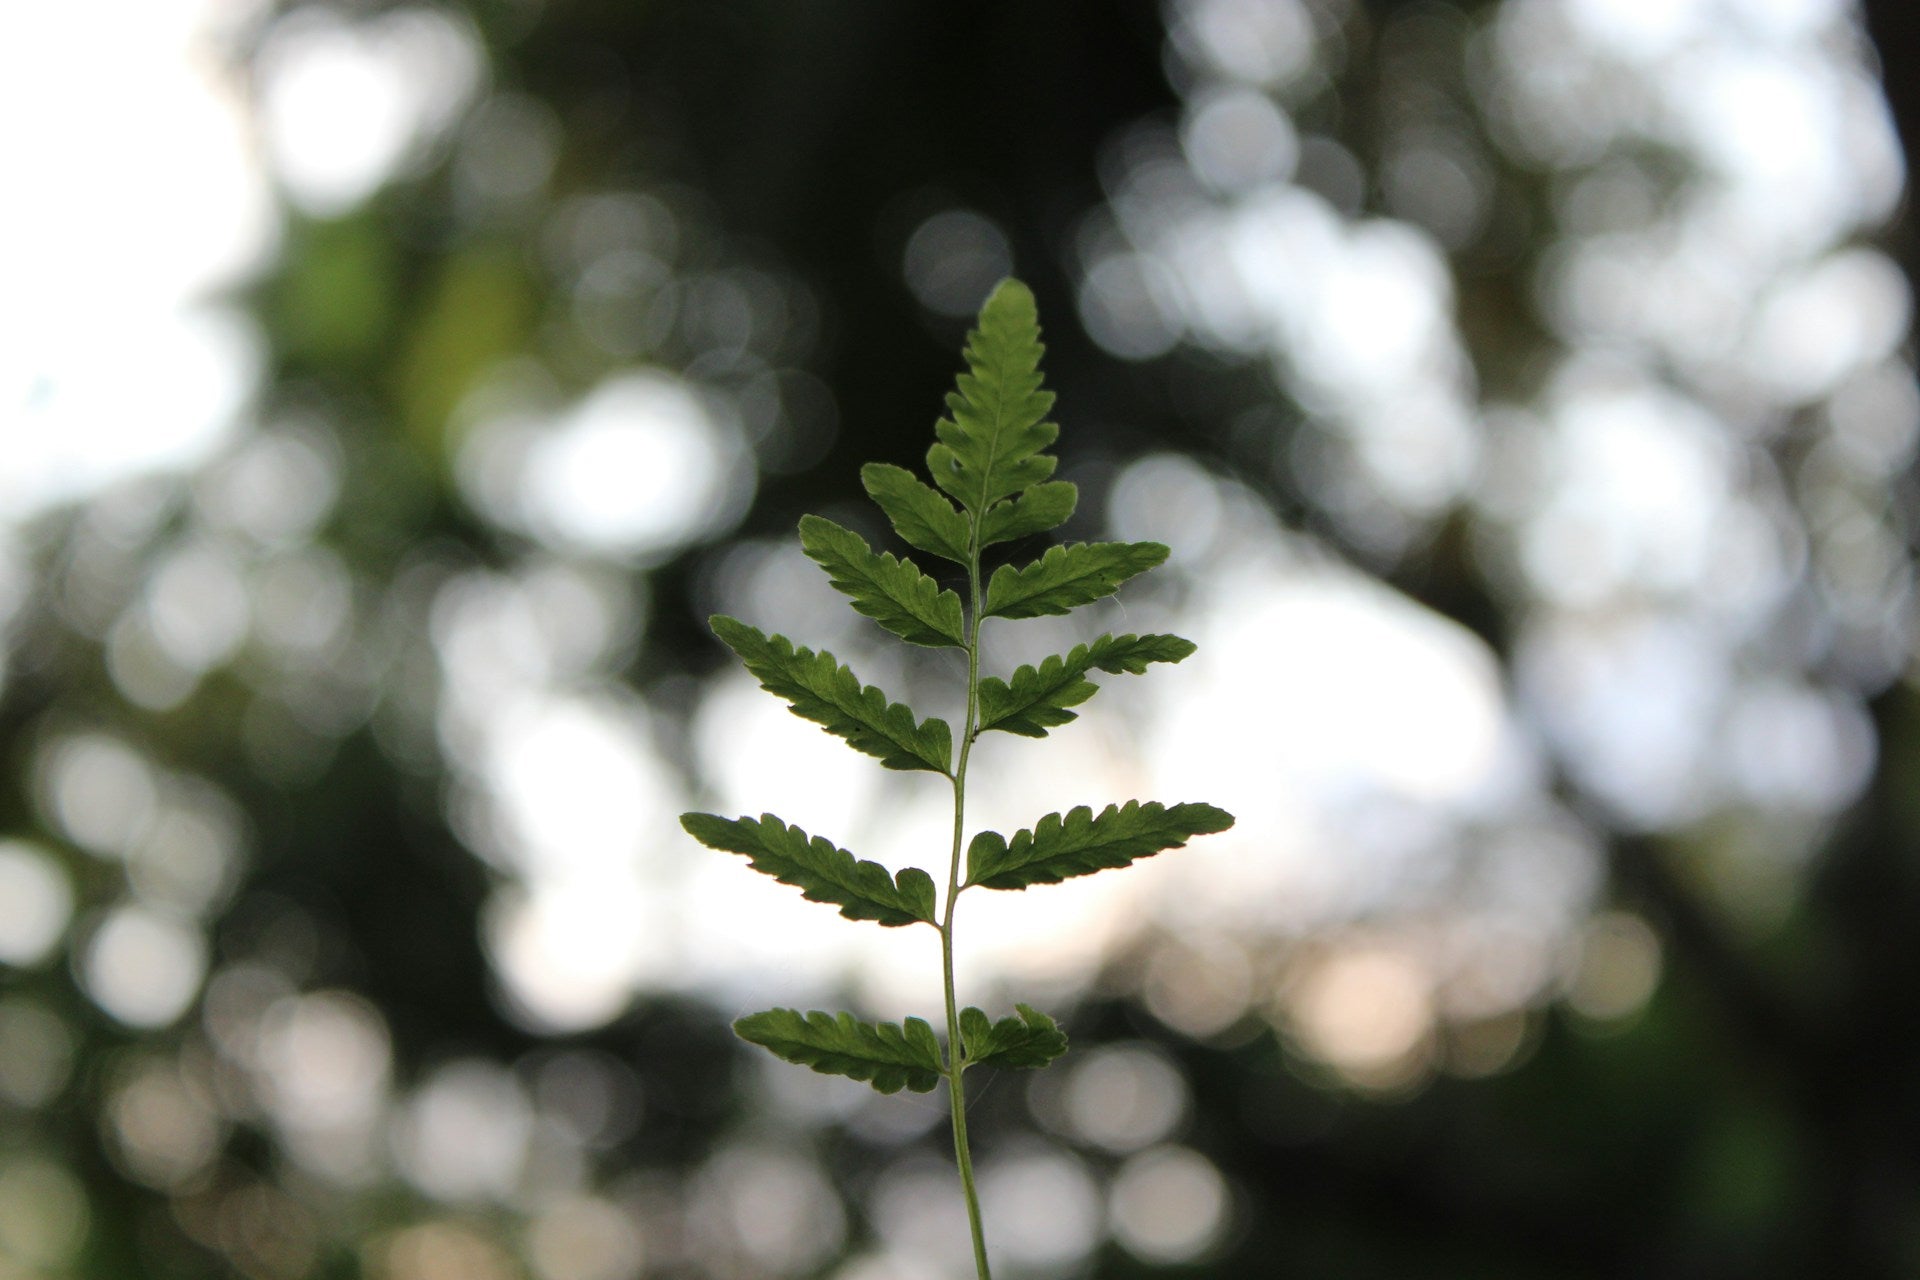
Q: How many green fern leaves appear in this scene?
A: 11